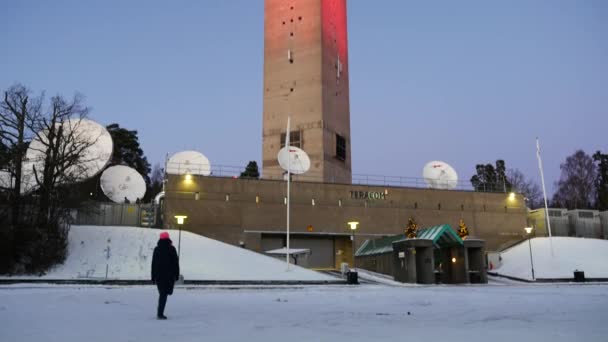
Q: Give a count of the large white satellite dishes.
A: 5